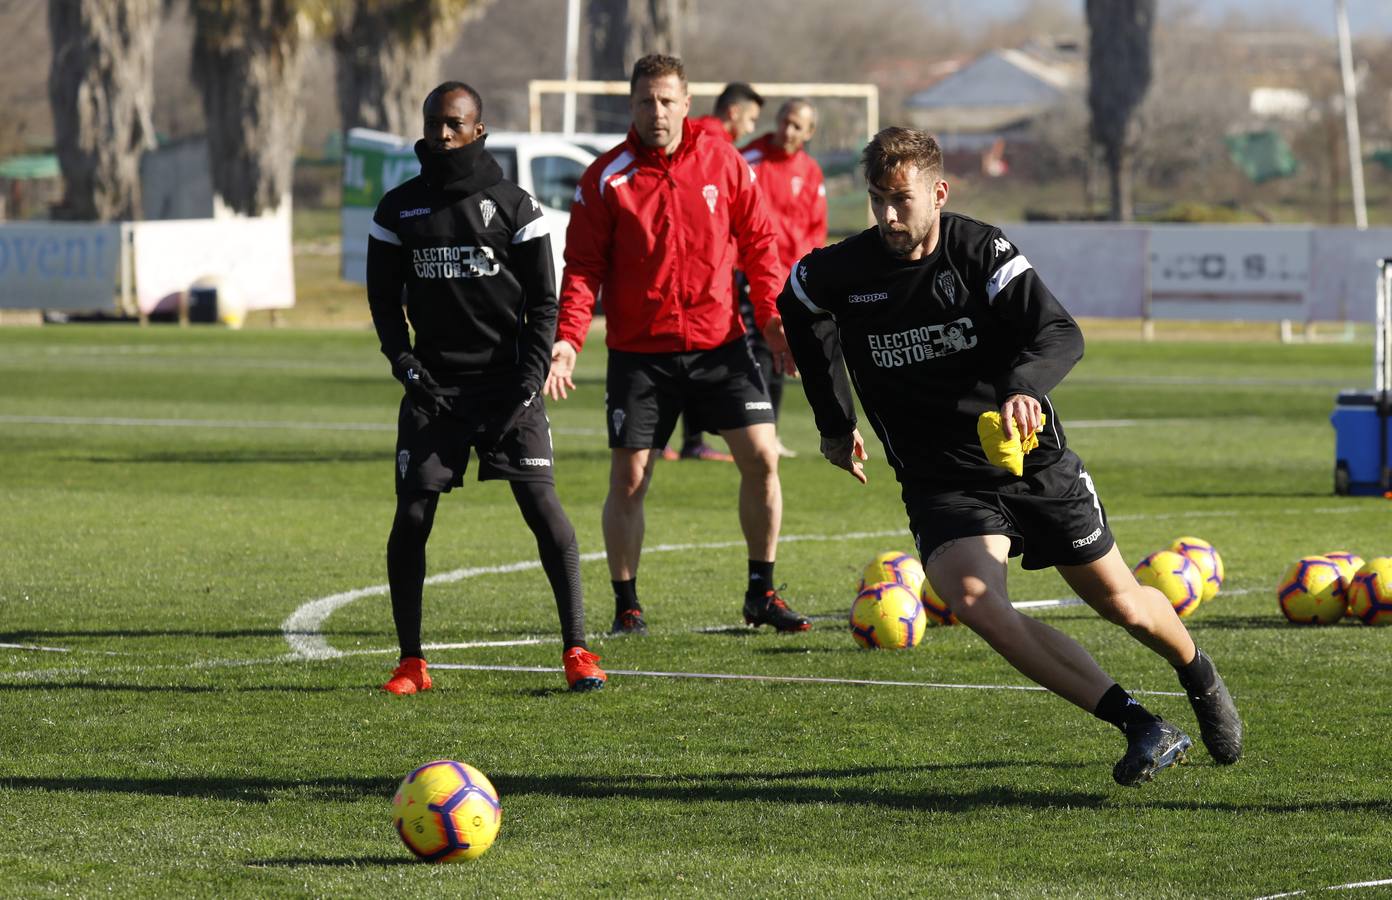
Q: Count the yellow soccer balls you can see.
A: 9